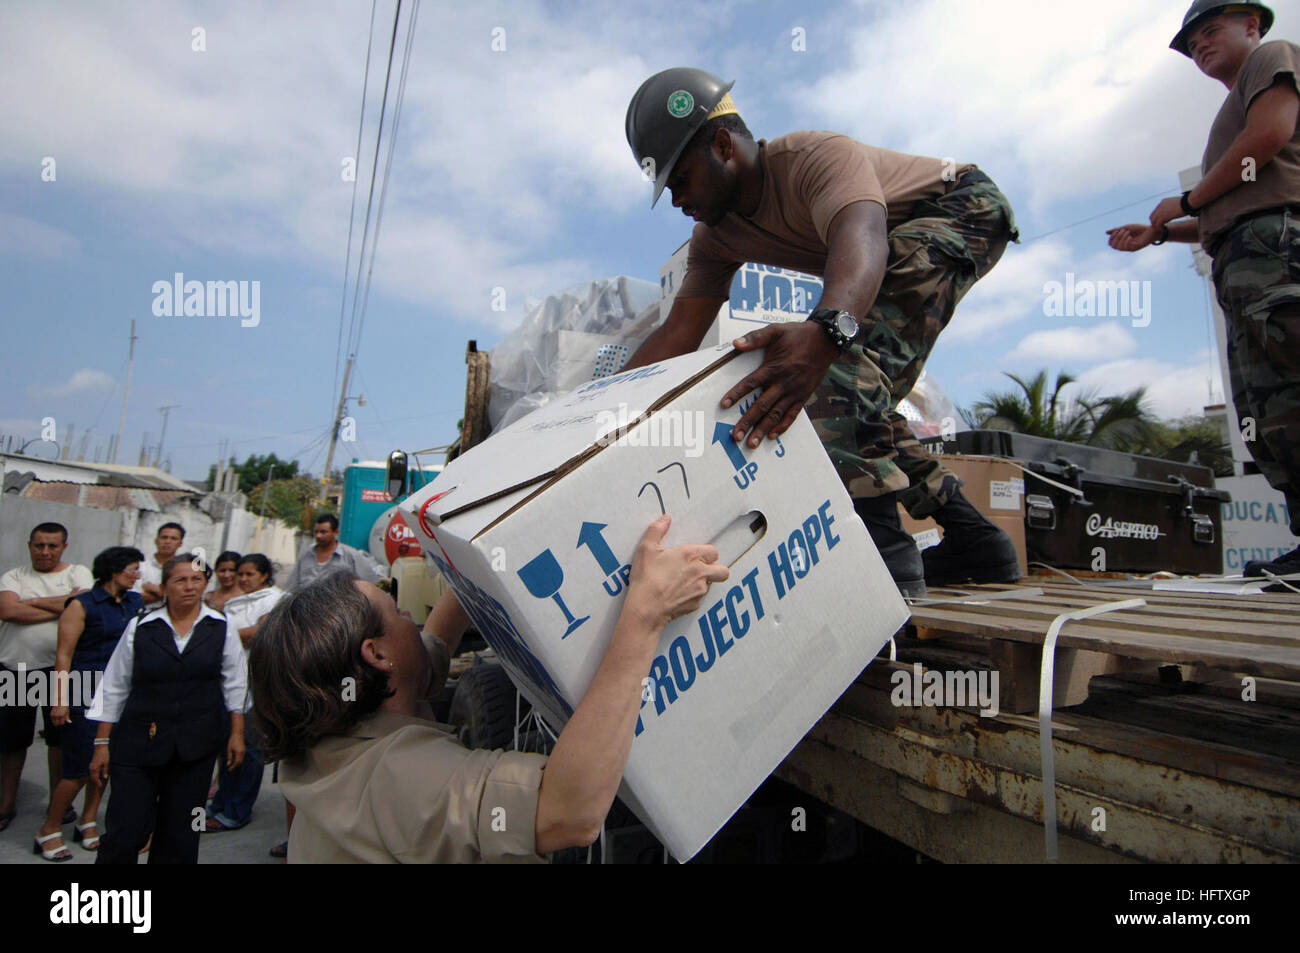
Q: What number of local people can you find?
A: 7